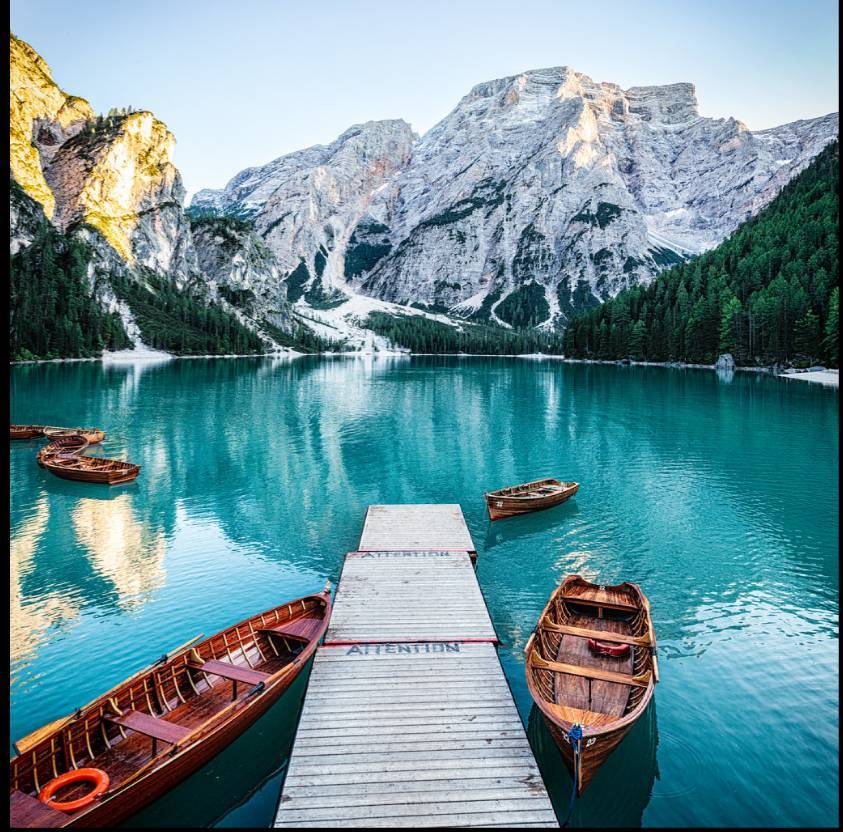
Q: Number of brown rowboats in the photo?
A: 7